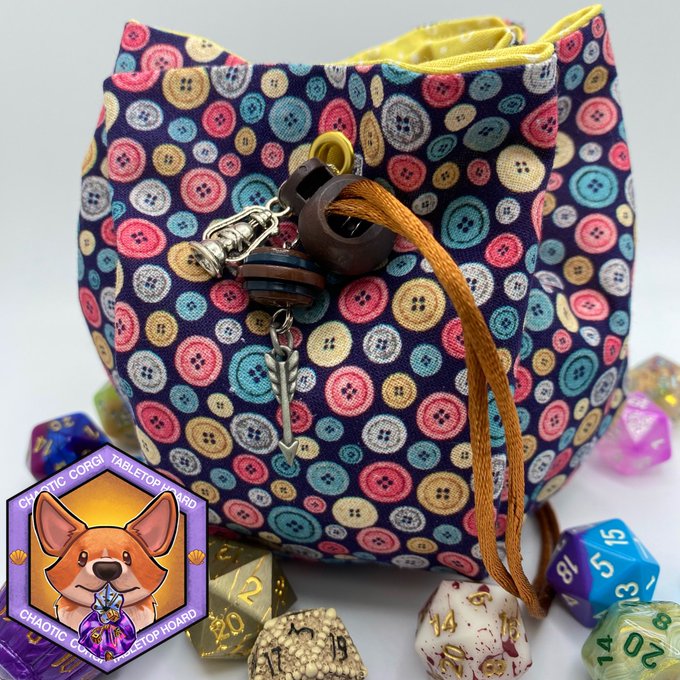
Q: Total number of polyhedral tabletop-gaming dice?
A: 10